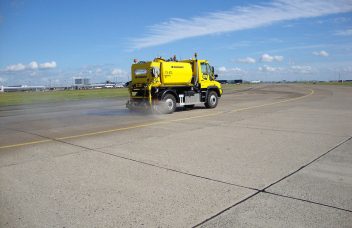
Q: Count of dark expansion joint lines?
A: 2